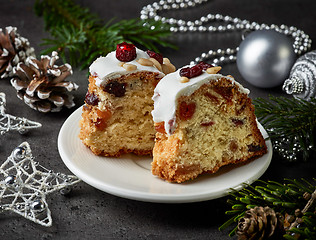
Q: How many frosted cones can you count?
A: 2